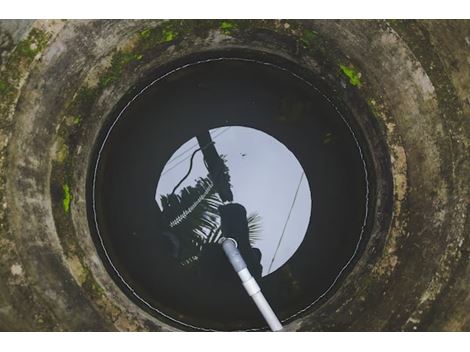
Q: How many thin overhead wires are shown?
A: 3